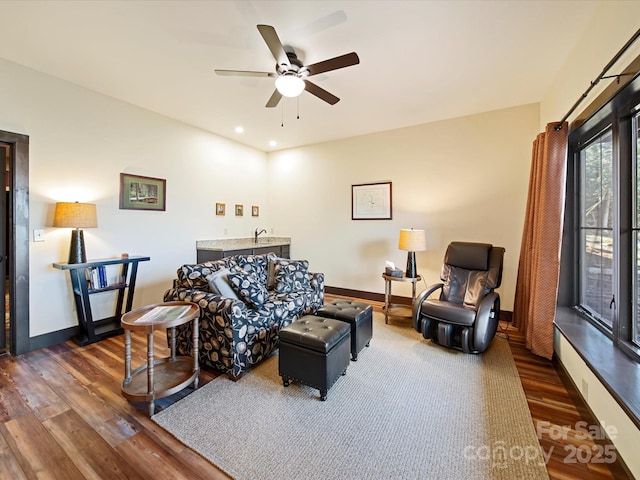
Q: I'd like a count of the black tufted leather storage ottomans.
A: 2